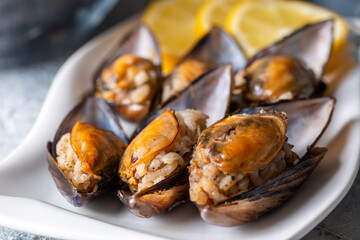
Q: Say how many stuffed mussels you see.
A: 6